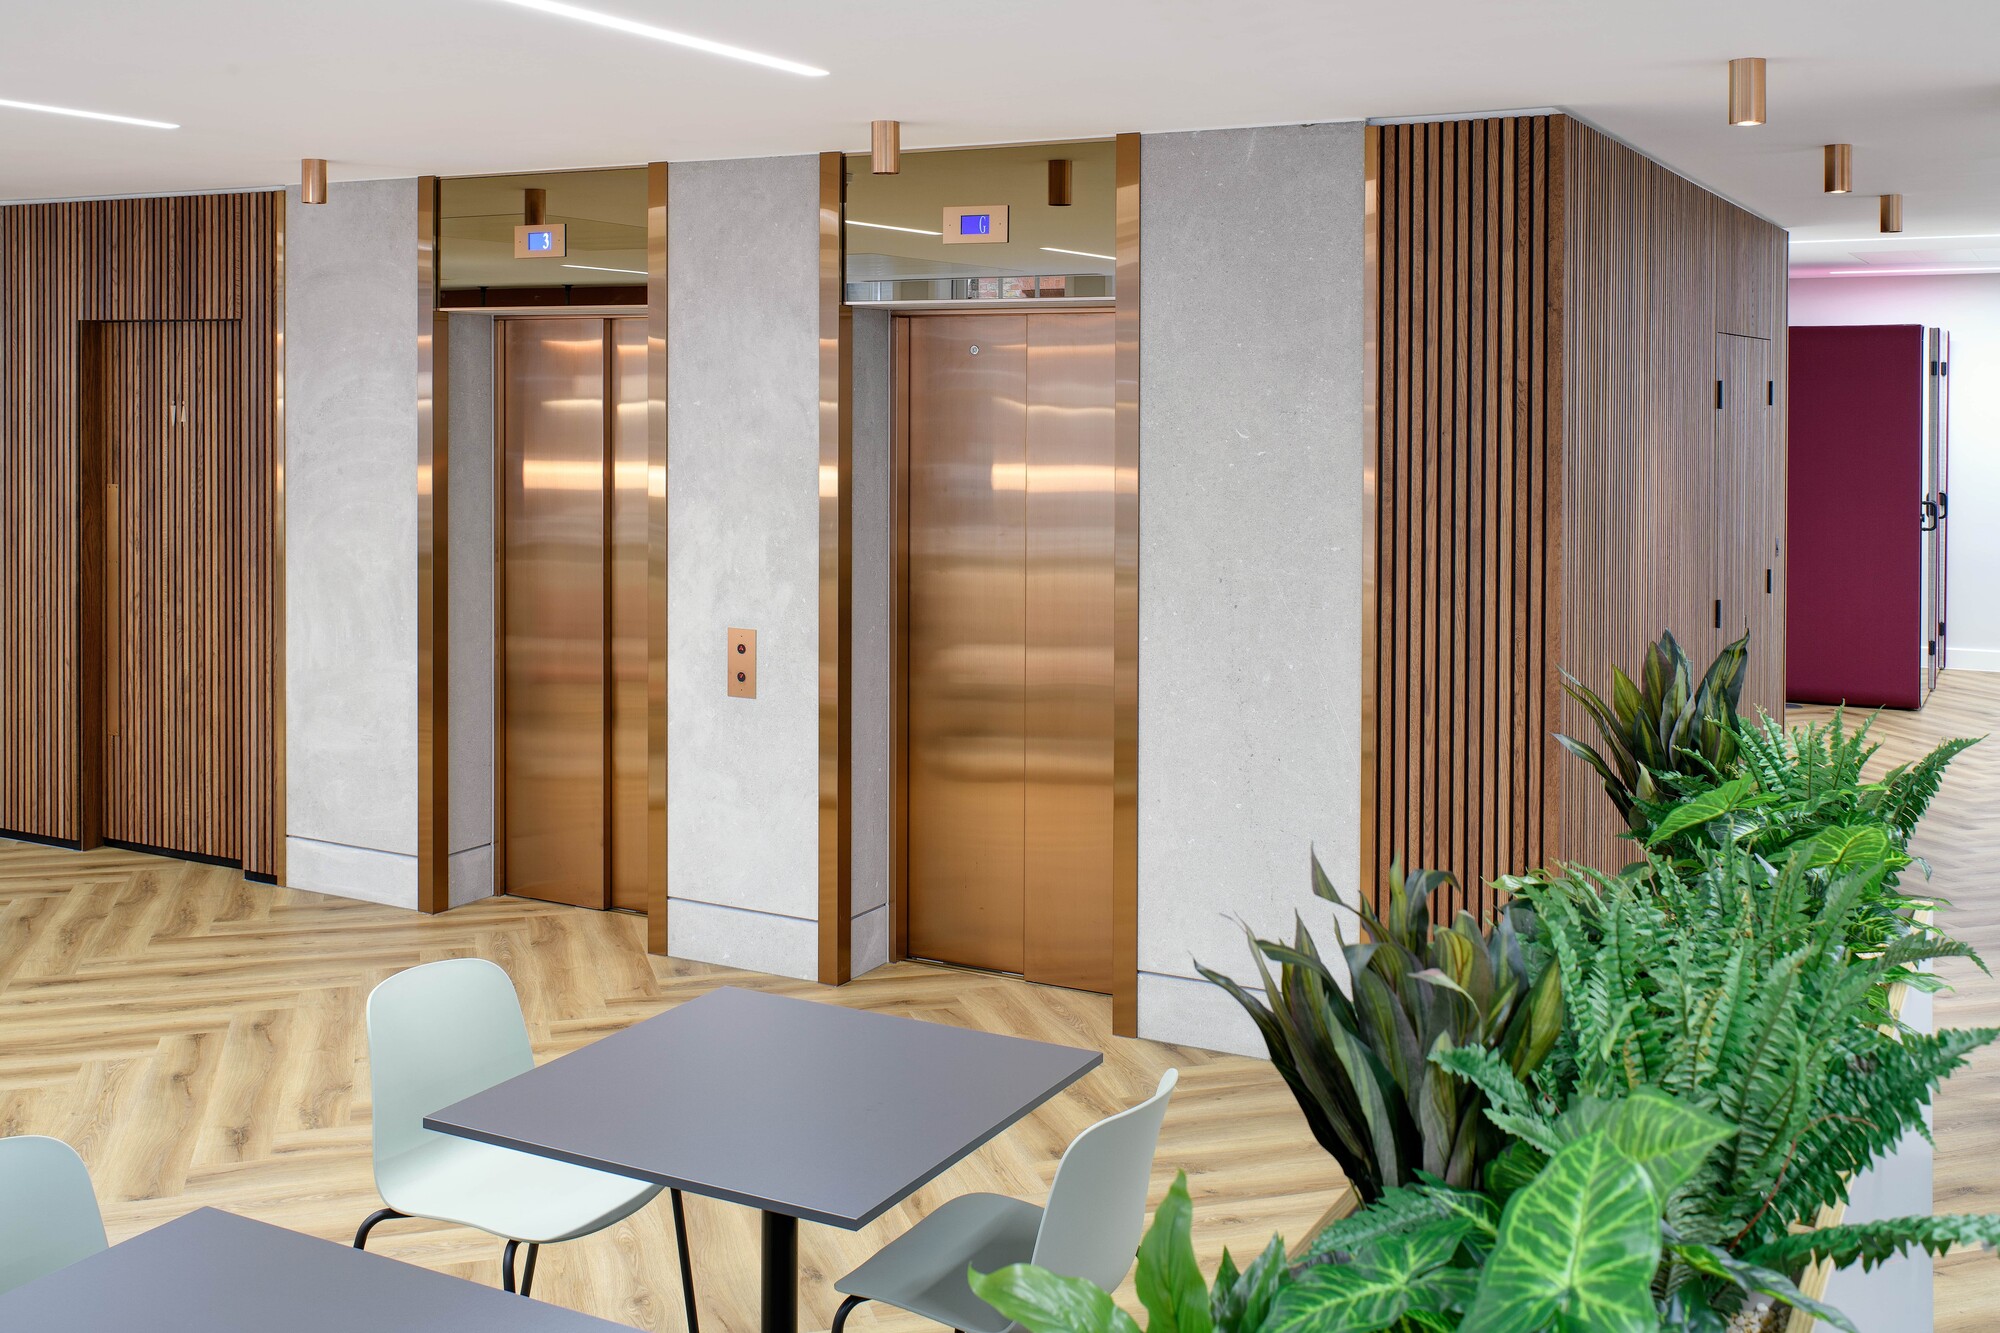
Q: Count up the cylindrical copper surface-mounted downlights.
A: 5